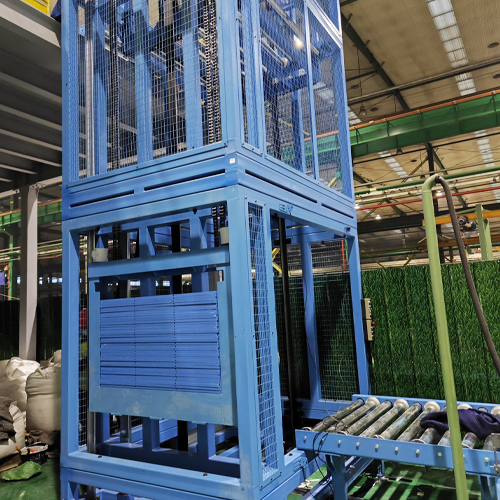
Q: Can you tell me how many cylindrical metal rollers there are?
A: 10